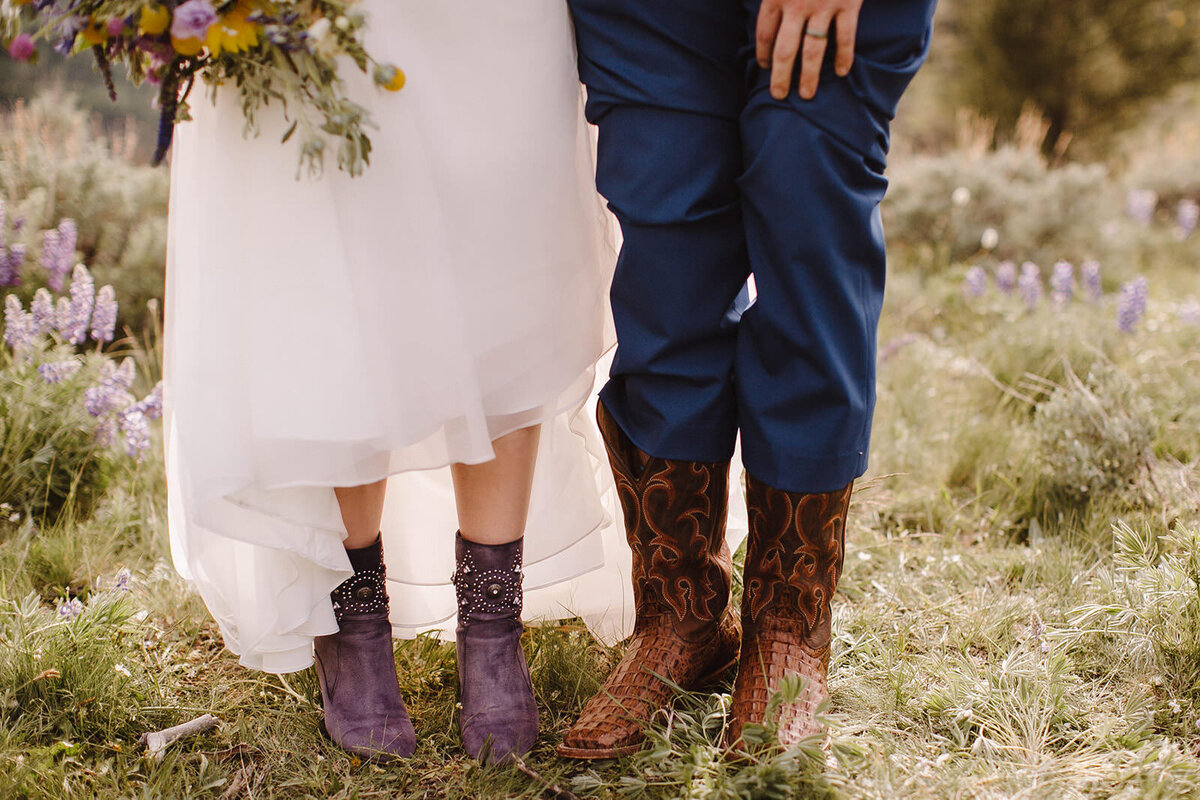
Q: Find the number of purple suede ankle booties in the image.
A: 2